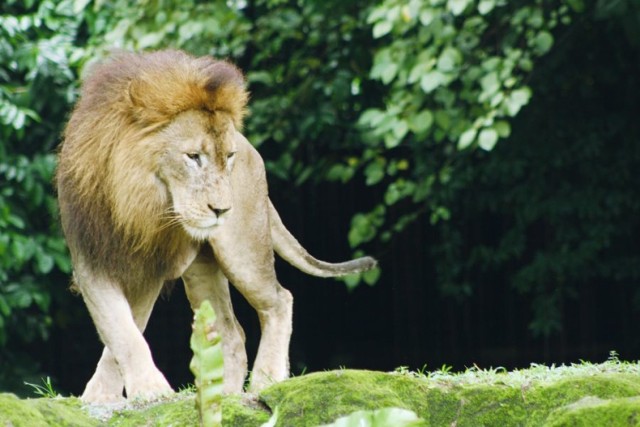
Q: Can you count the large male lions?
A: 1